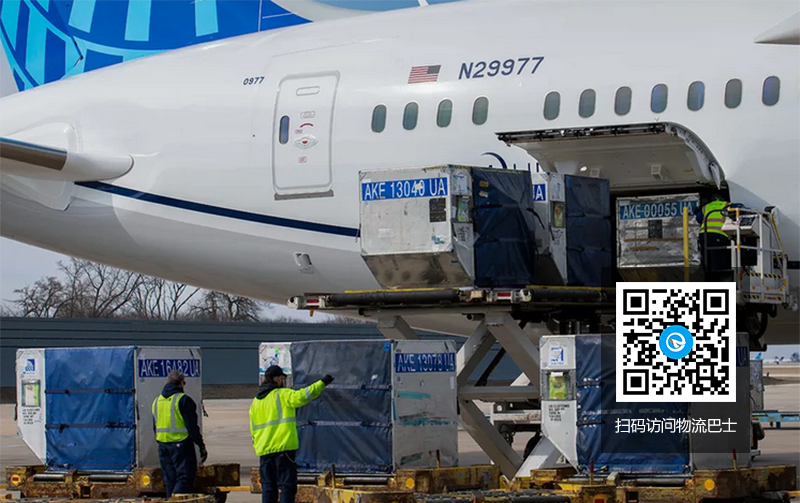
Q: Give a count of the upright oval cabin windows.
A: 11